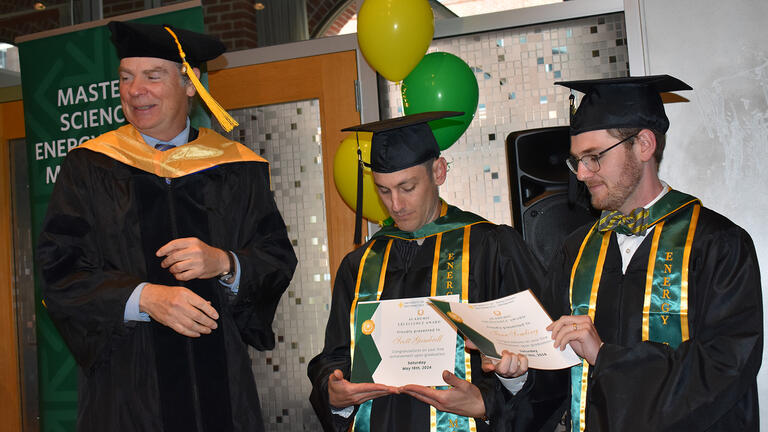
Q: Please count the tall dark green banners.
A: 1